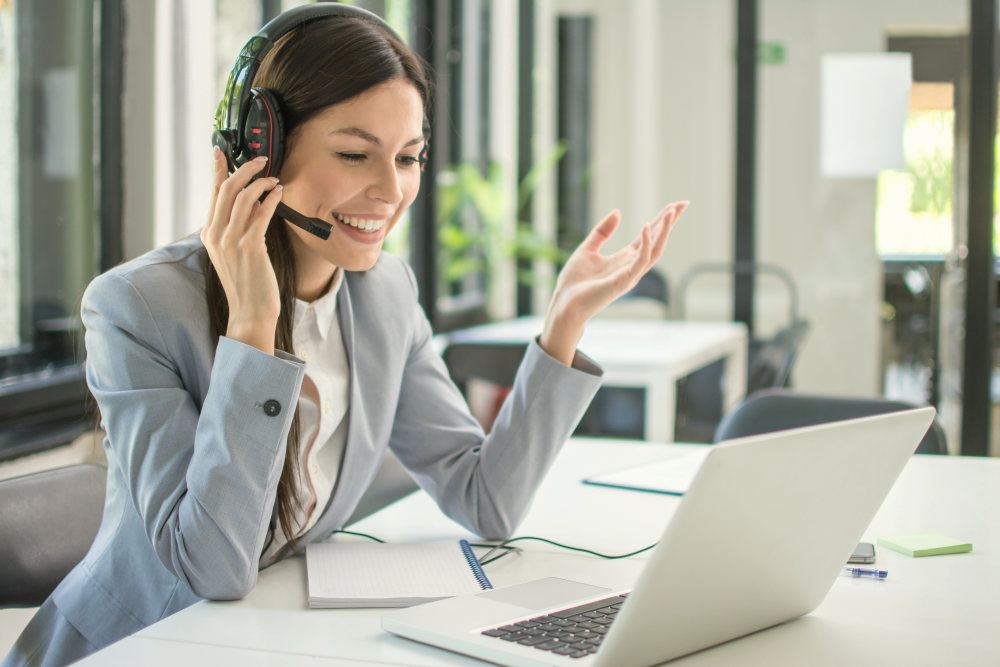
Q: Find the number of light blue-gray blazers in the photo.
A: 1